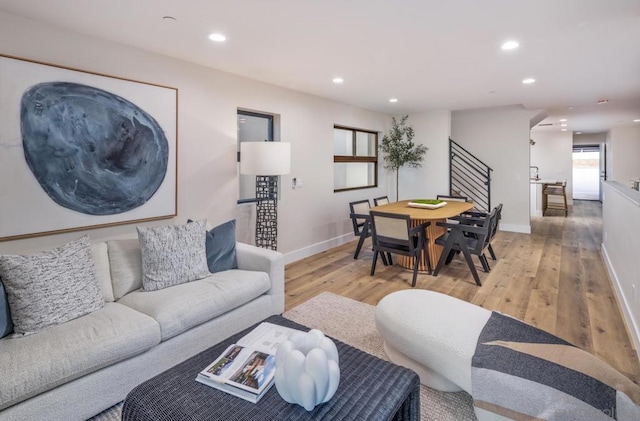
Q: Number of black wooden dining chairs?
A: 6